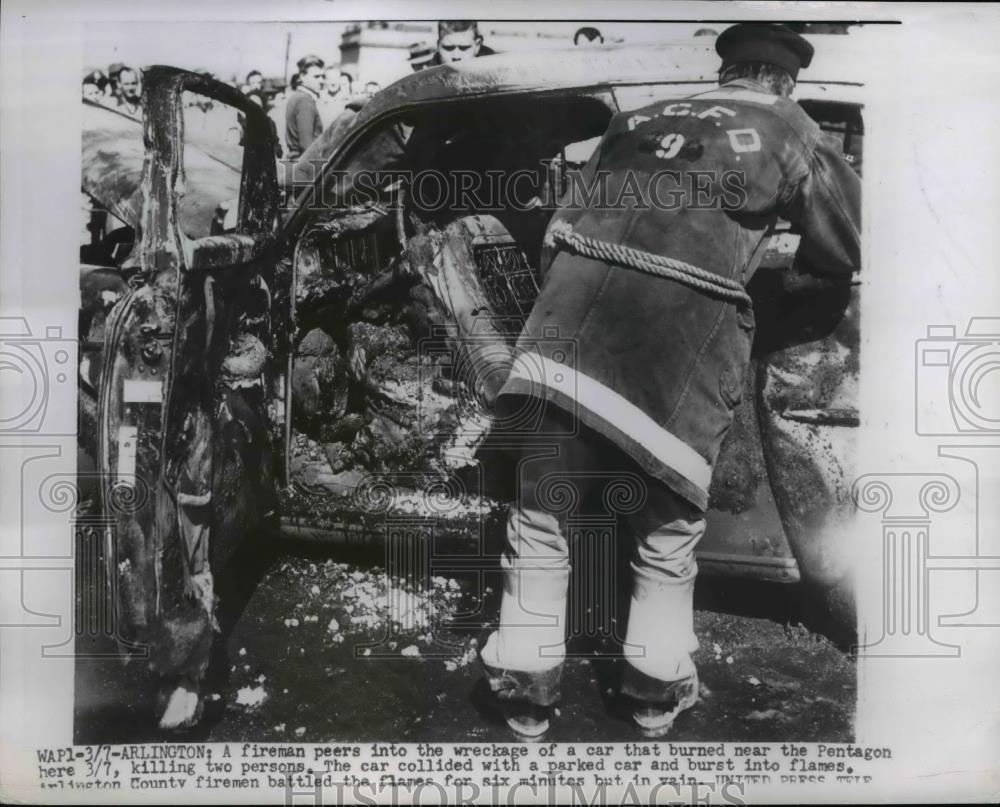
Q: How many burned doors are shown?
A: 1